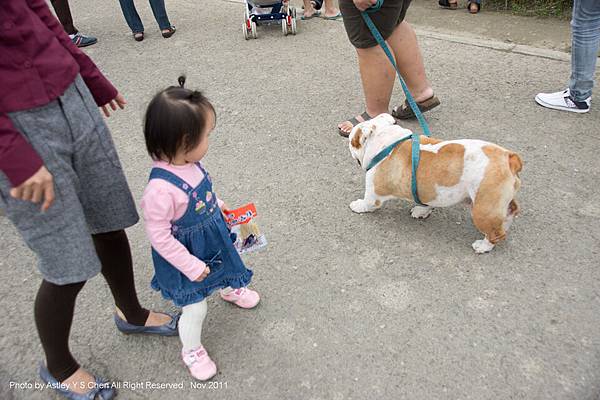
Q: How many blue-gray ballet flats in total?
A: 2